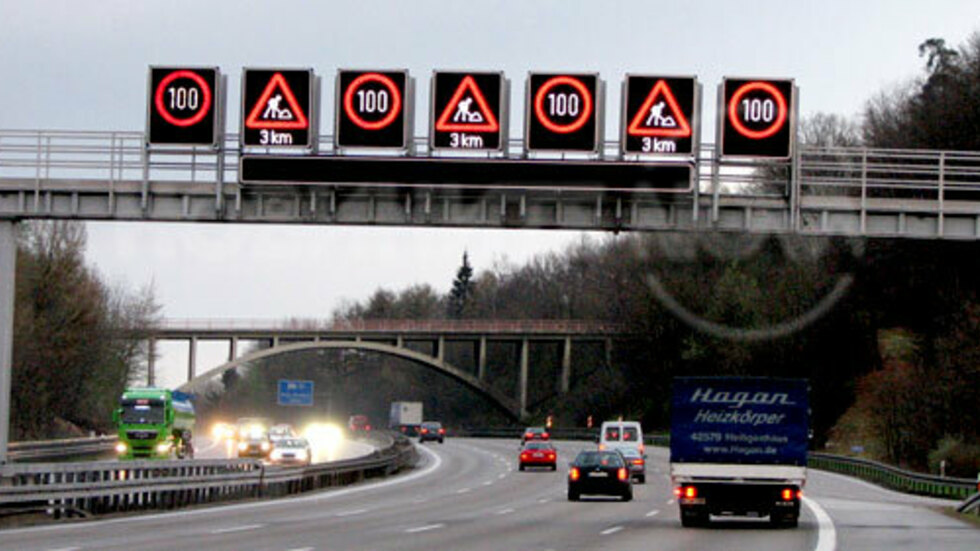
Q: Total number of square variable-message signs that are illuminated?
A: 7